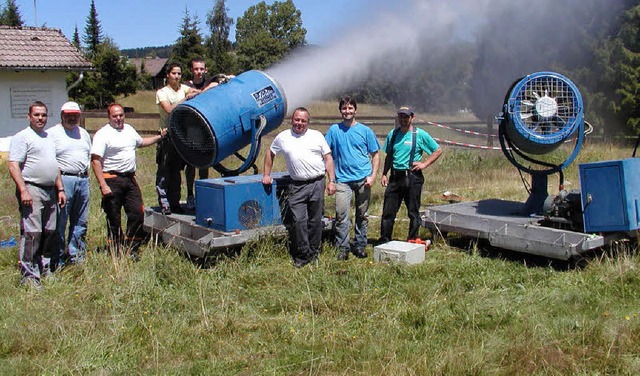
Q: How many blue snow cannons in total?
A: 2